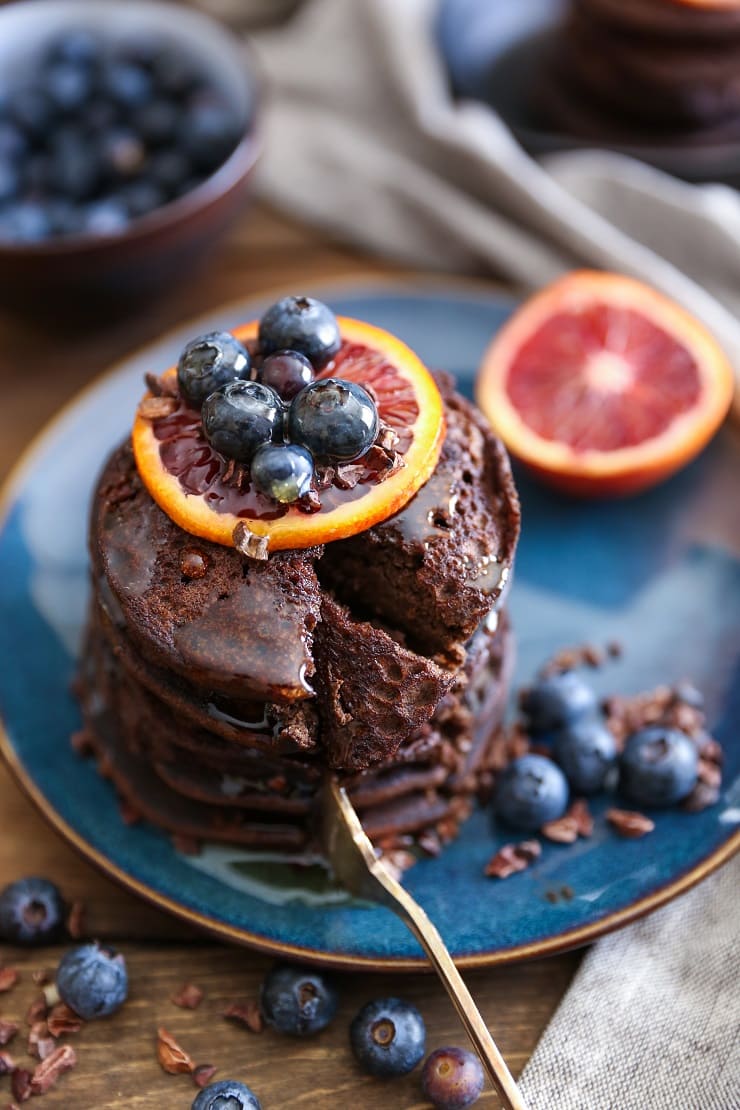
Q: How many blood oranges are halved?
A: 1